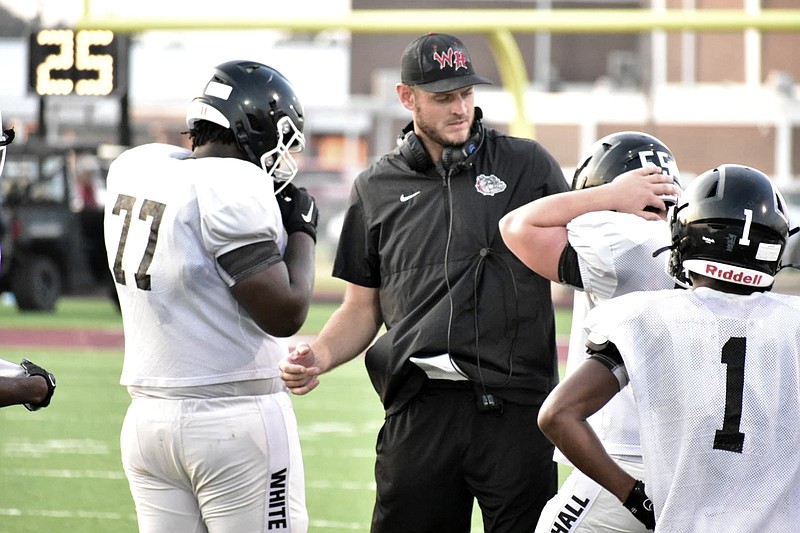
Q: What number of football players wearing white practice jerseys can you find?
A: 3